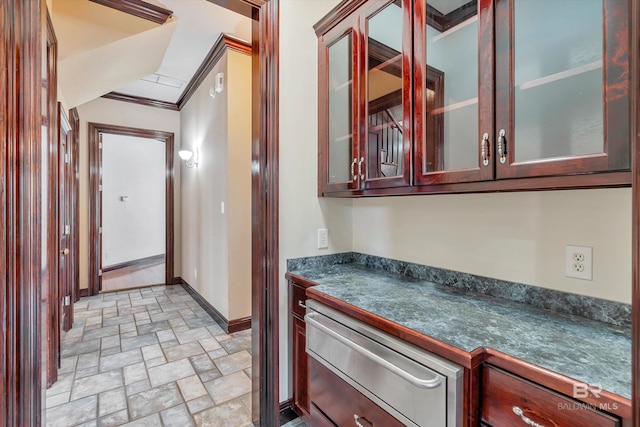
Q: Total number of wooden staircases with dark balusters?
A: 1